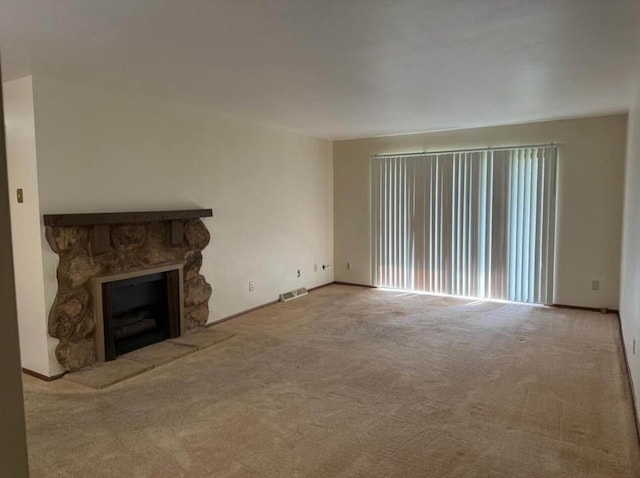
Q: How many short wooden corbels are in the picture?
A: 2